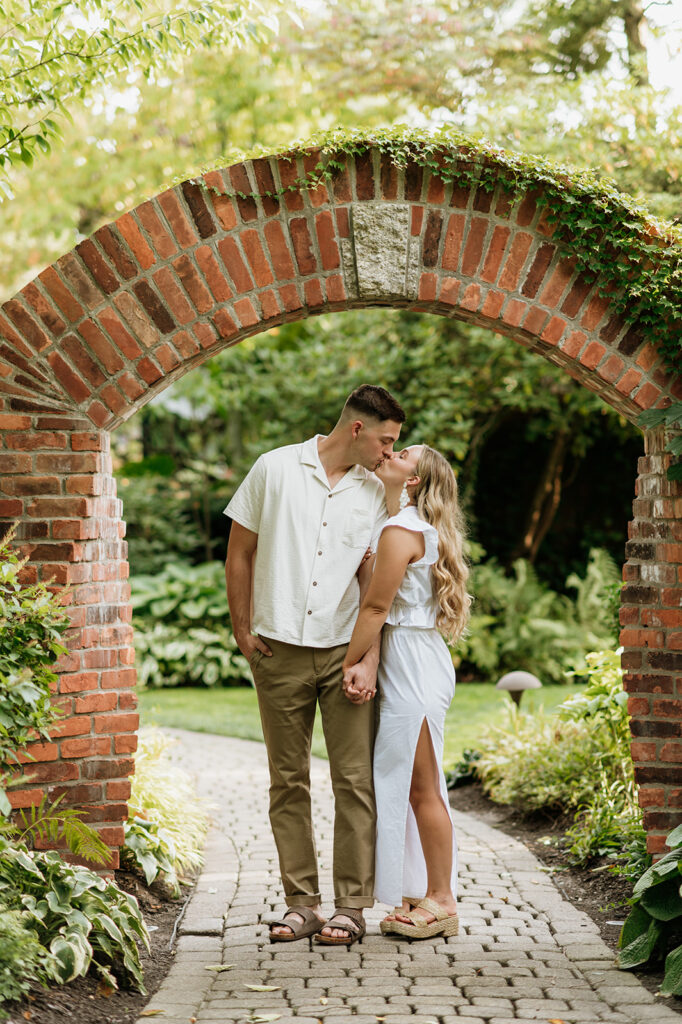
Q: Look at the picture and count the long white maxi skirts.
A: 1